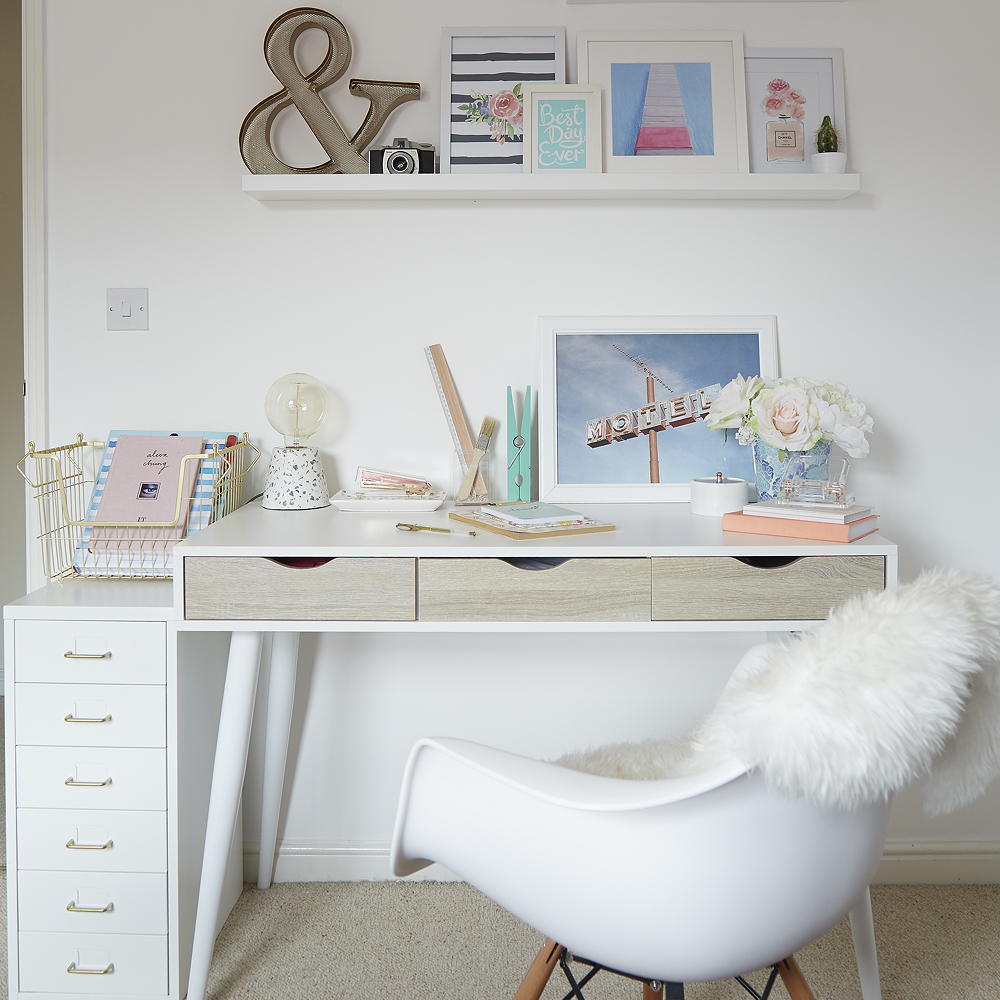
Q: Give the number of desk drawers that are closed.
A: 3